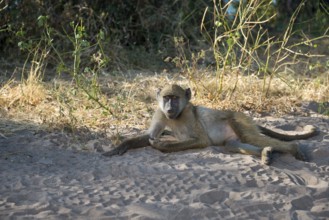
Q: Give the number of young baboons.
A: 1